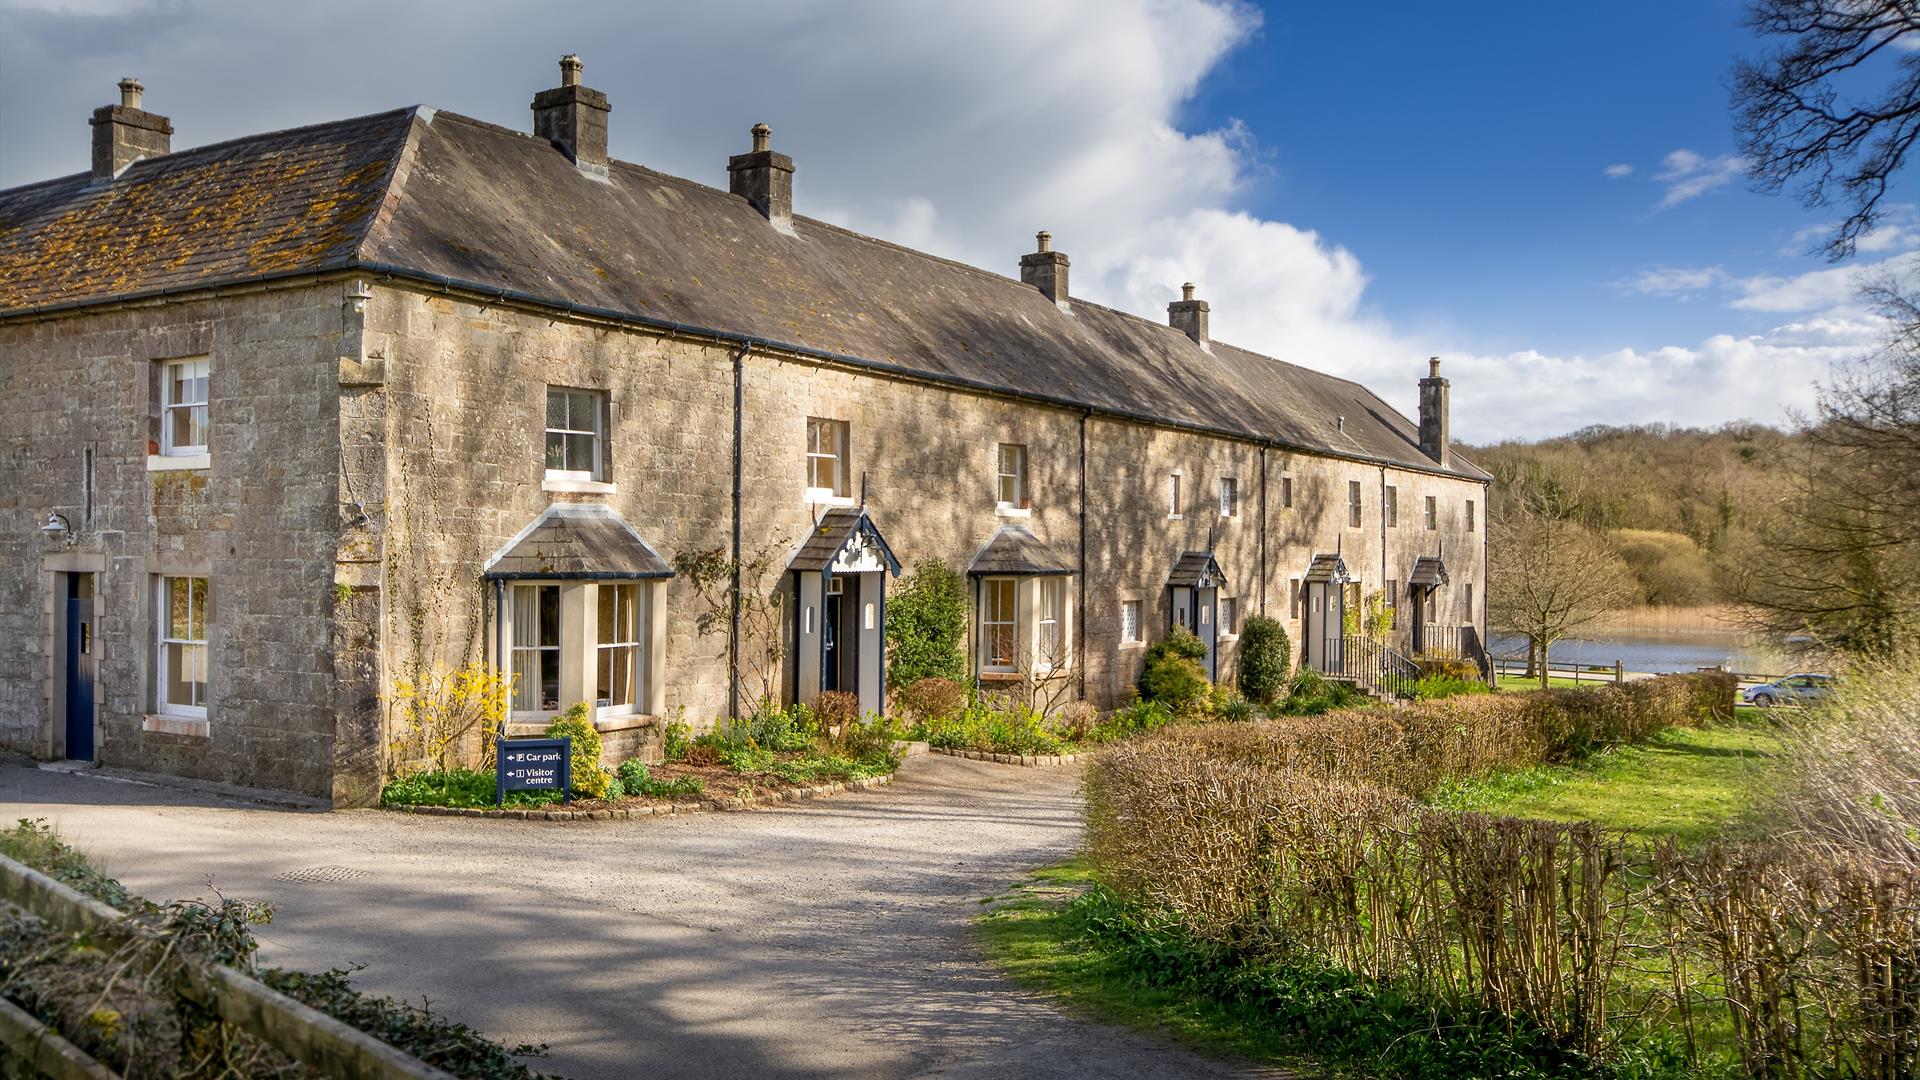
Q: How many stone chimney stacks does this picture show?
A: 6